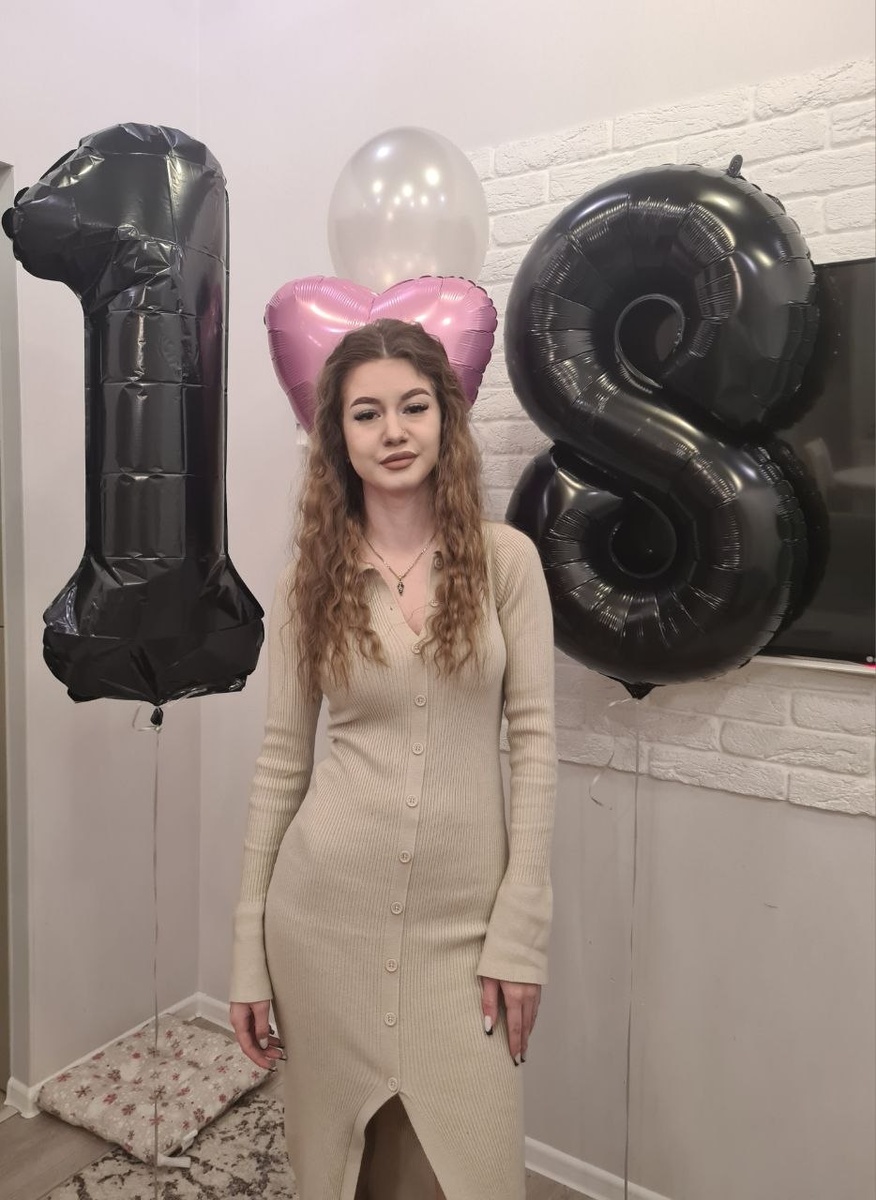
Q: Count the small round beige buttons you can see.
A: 11